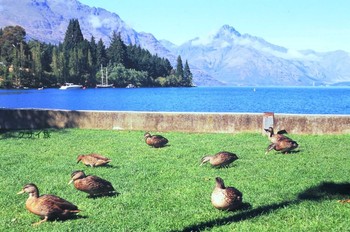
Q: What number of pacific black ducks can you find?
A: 8